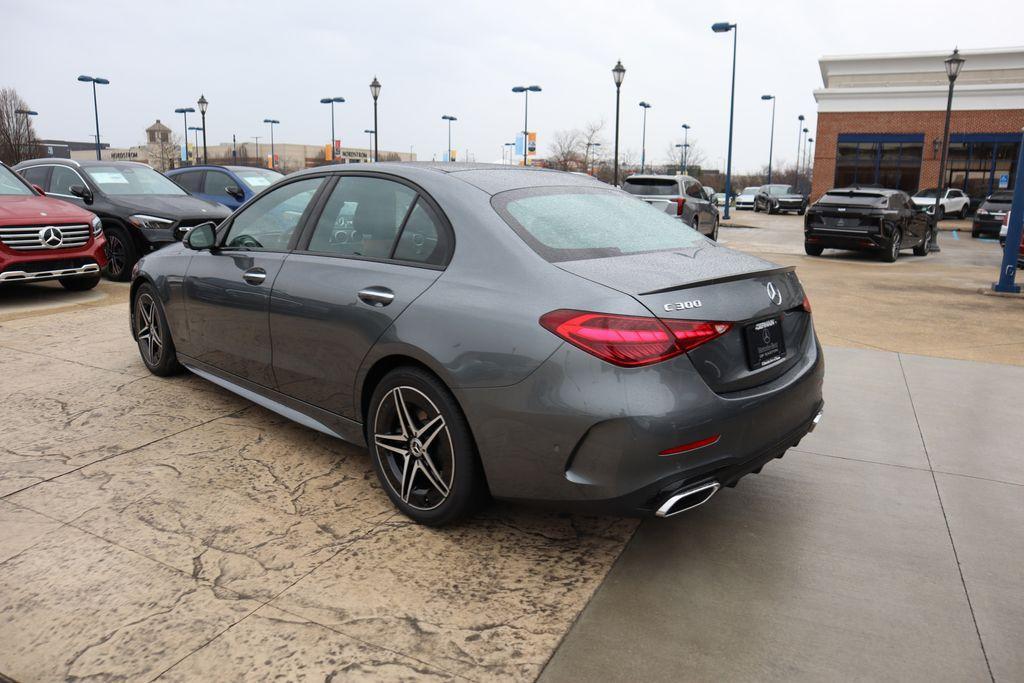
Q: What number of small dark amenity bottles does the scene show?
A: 0